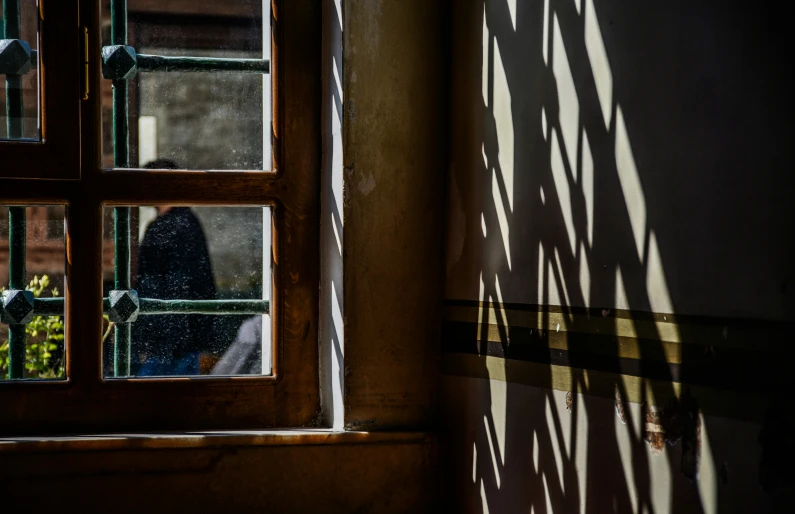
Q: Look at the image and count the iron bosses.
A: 4